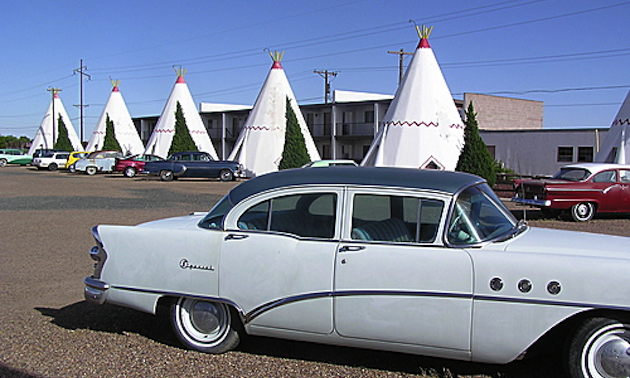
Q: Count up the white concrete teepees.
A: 6